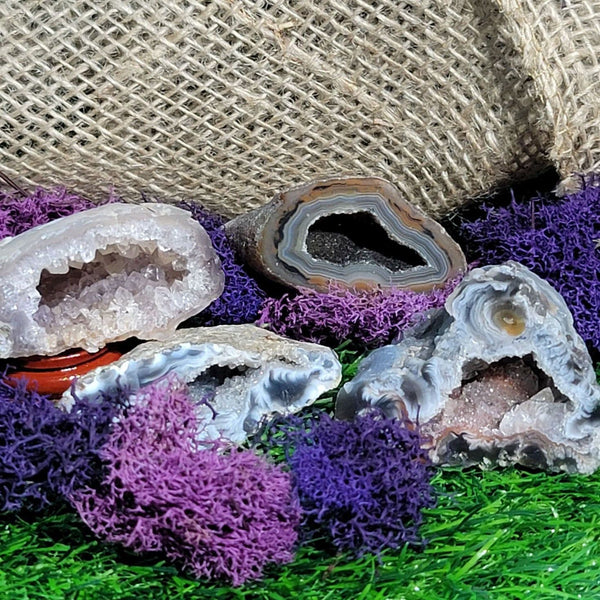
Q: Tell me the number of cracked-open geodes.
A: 4